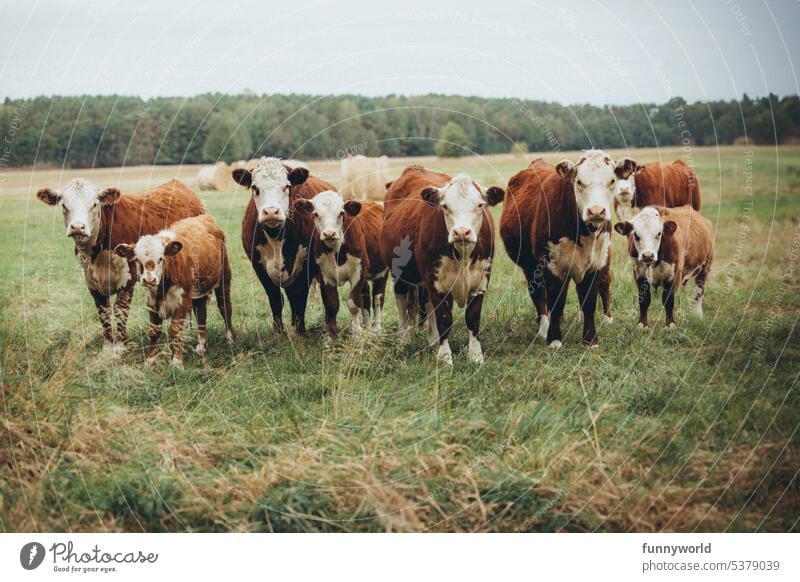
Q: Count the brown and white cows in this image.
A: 8